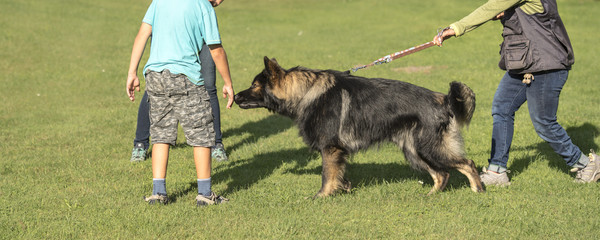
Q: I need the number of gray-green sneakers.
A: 2